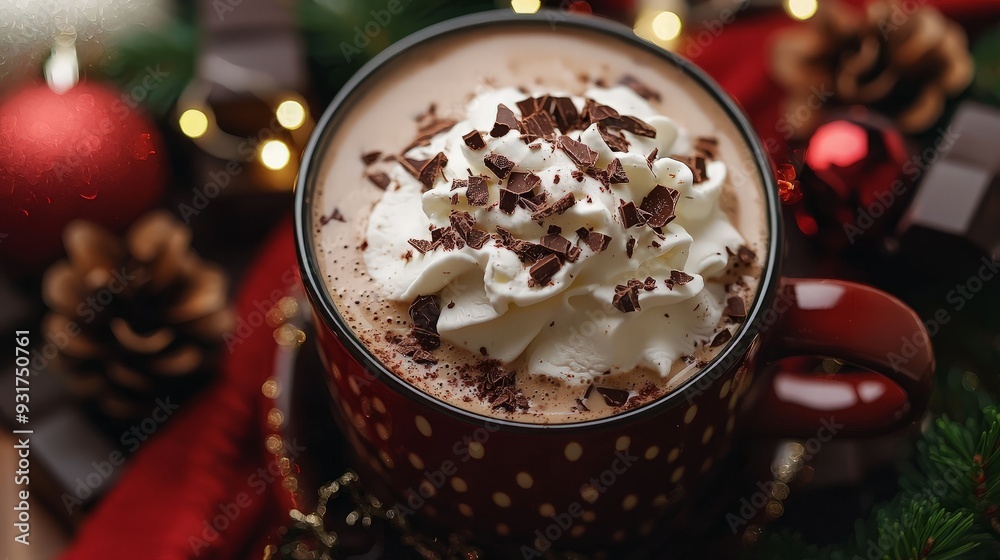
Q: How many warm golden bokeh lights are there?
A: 6